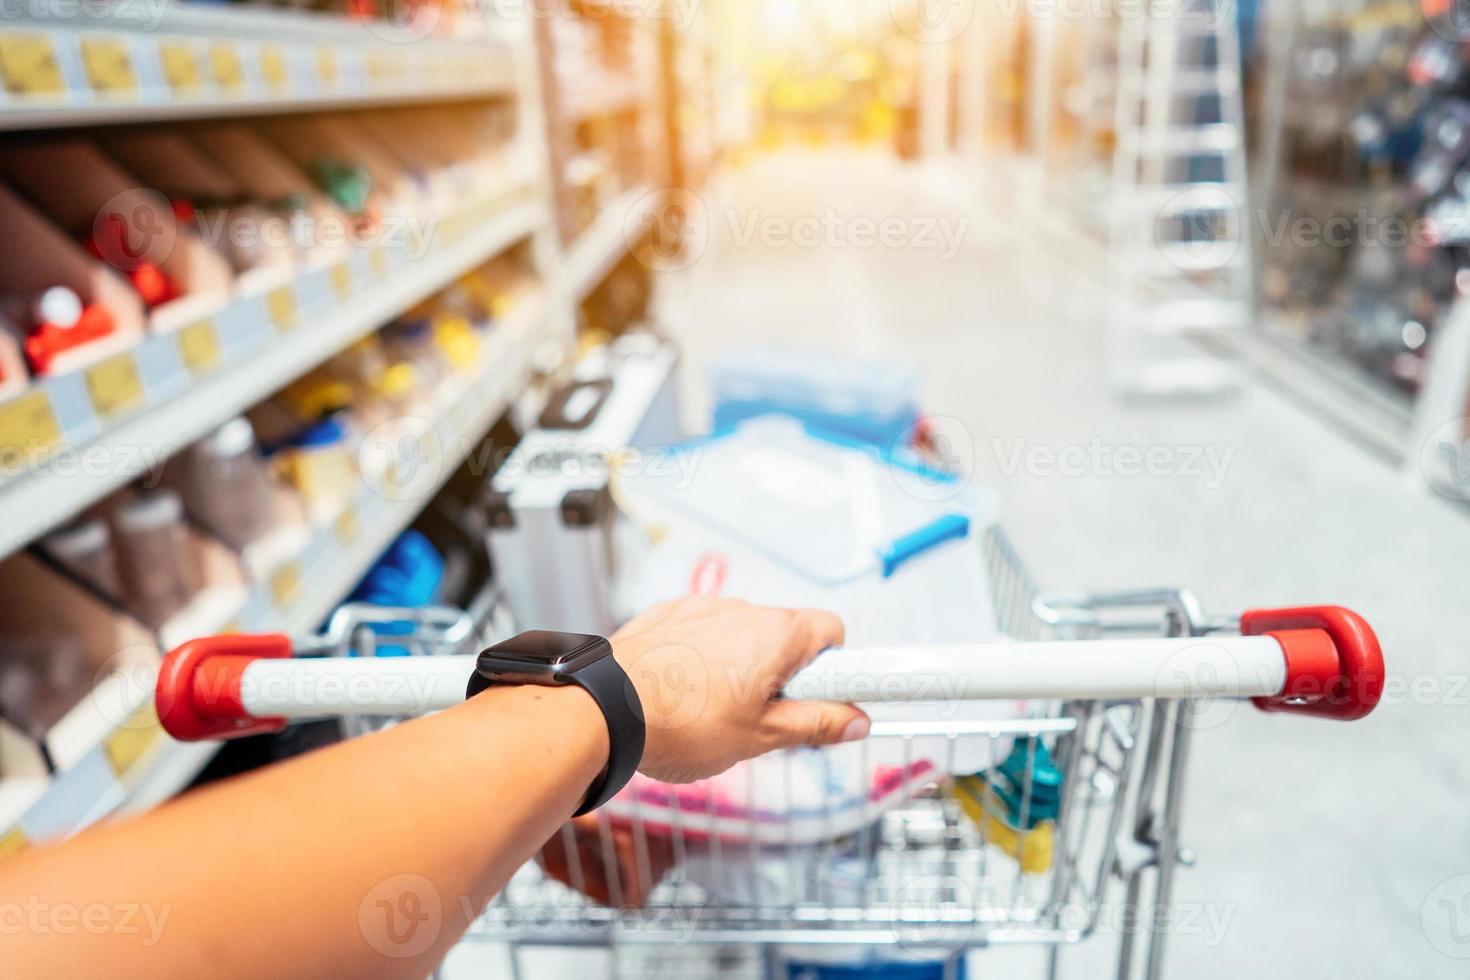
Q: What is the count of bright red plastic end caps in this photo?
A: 2